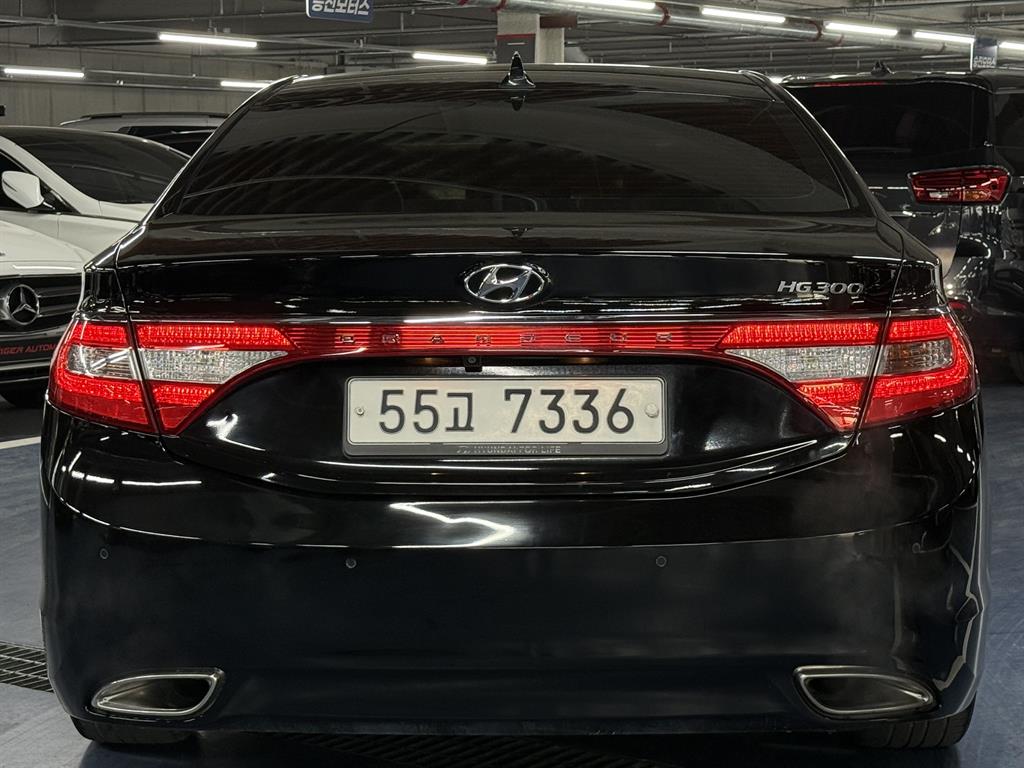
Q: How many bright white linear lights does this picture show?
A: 9